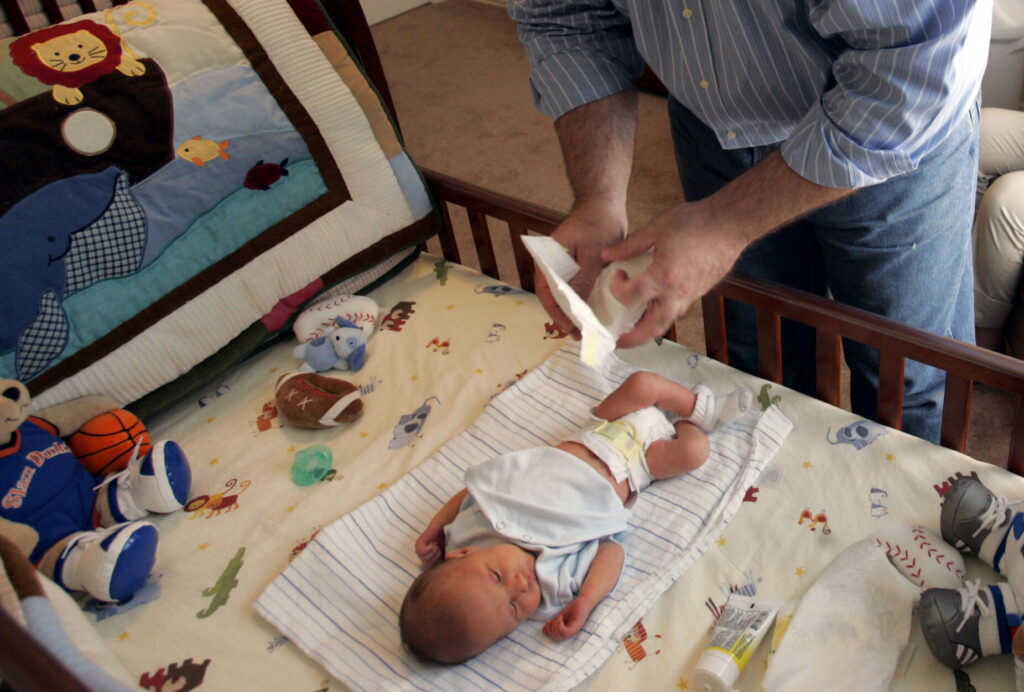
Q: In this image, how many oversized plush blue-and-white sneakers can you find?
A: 2